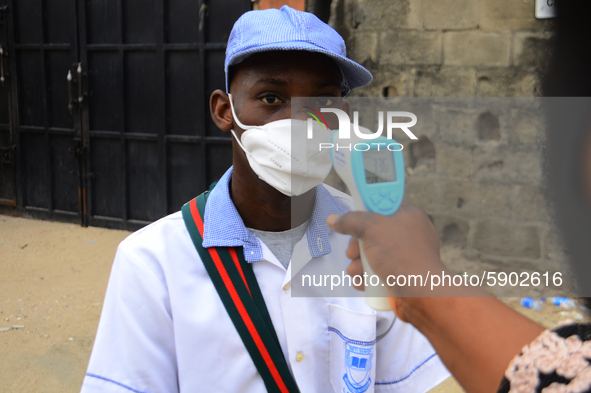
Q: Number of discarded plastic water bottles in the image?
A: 2